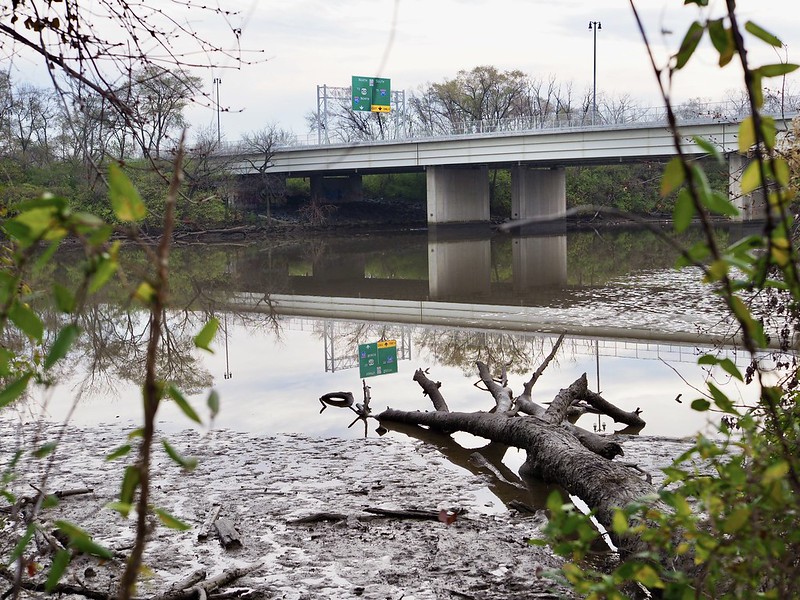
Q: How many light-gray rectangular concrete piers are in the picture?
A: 3